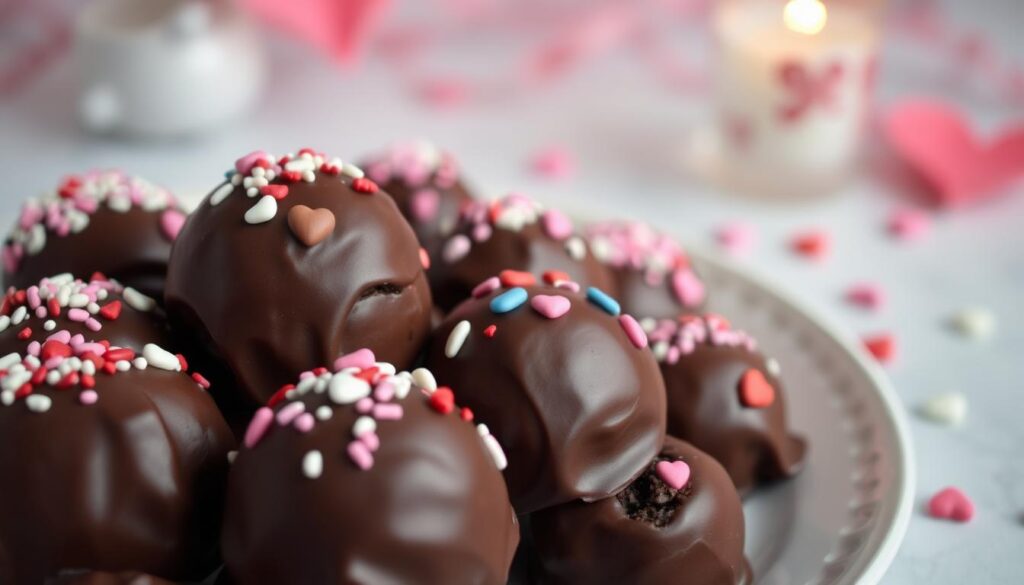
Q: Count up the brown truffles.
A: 11